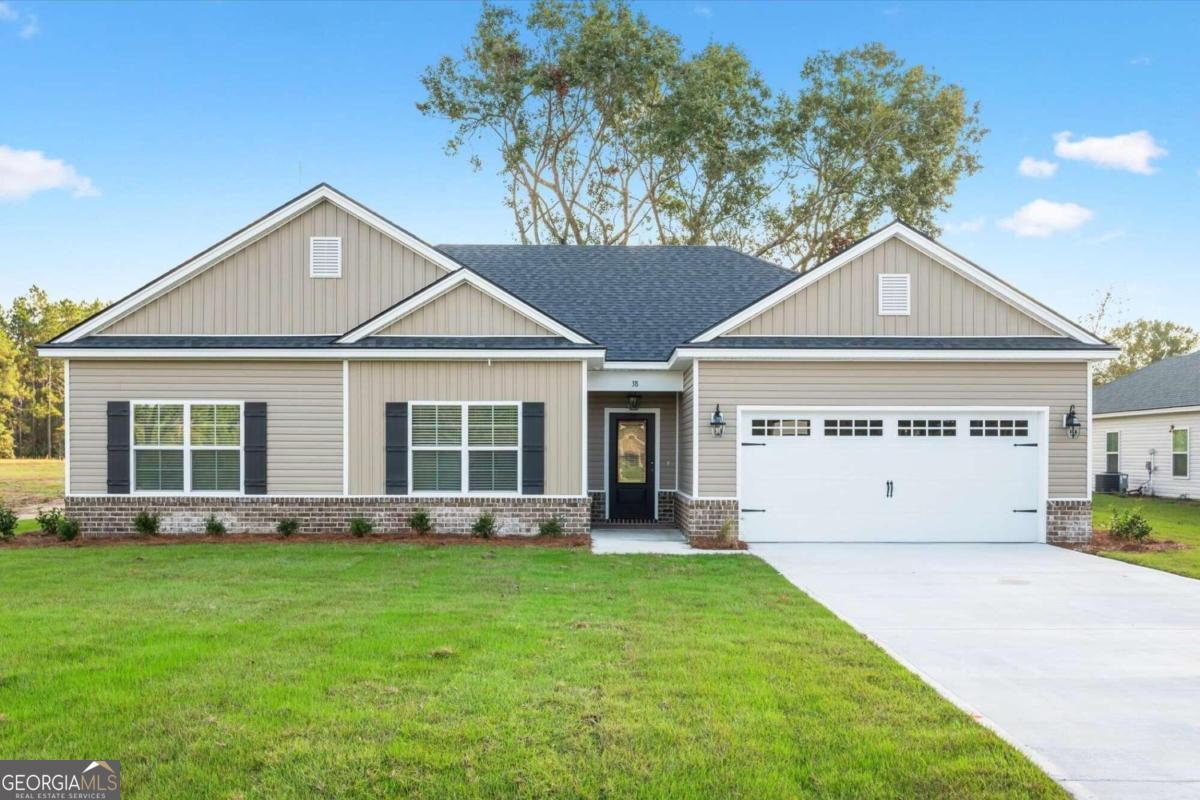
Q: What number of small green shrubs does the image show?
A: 11